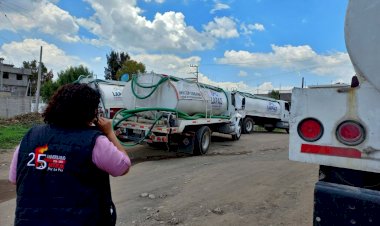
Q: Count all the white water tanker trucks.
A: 4